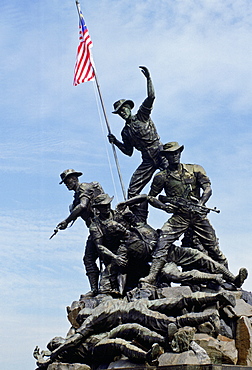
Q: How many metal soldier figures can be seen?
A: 7